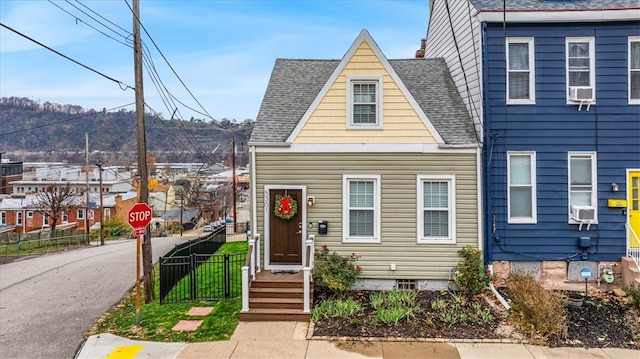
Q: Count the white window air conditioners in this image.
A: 2